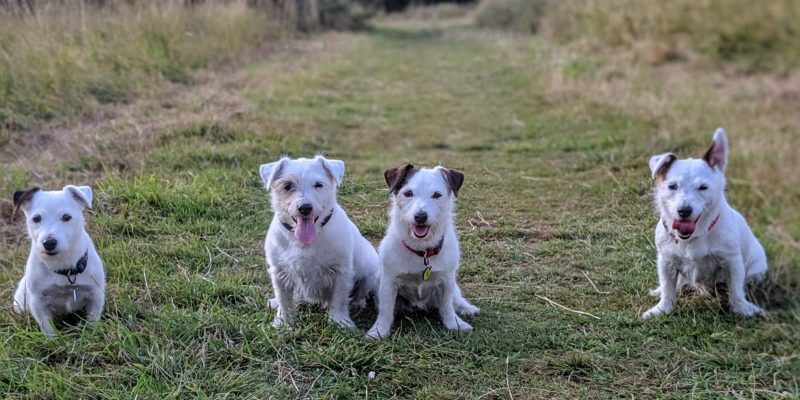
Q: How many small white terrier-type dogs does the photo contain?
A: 4